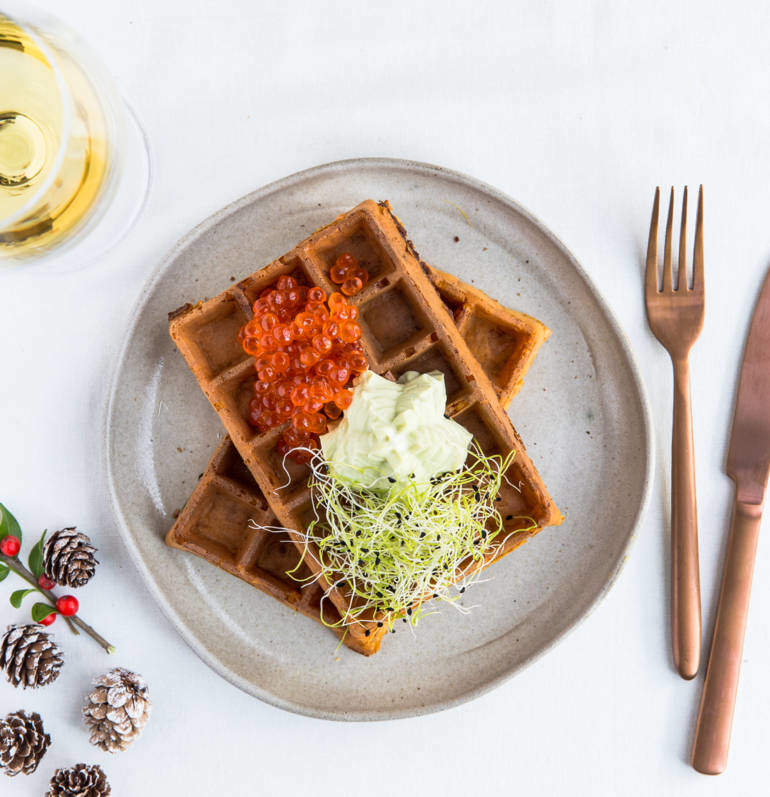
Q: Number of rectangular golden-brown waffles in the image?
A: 2